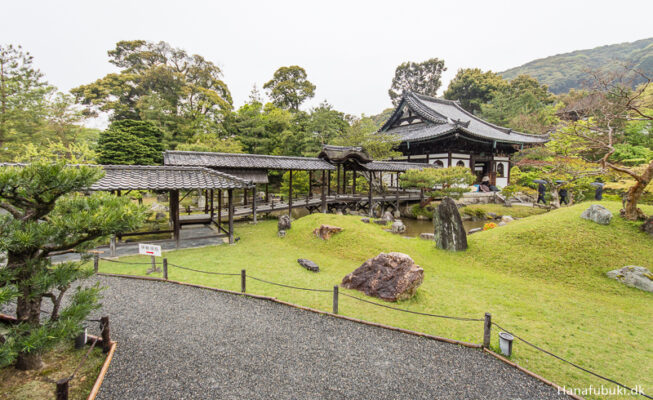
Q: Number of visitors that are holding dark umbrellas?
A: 3